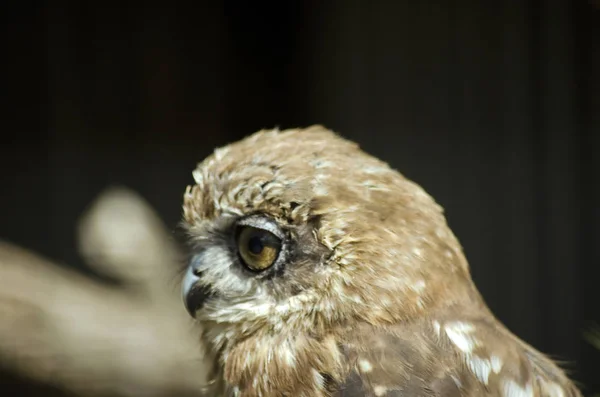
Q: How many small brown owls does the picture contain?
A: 1